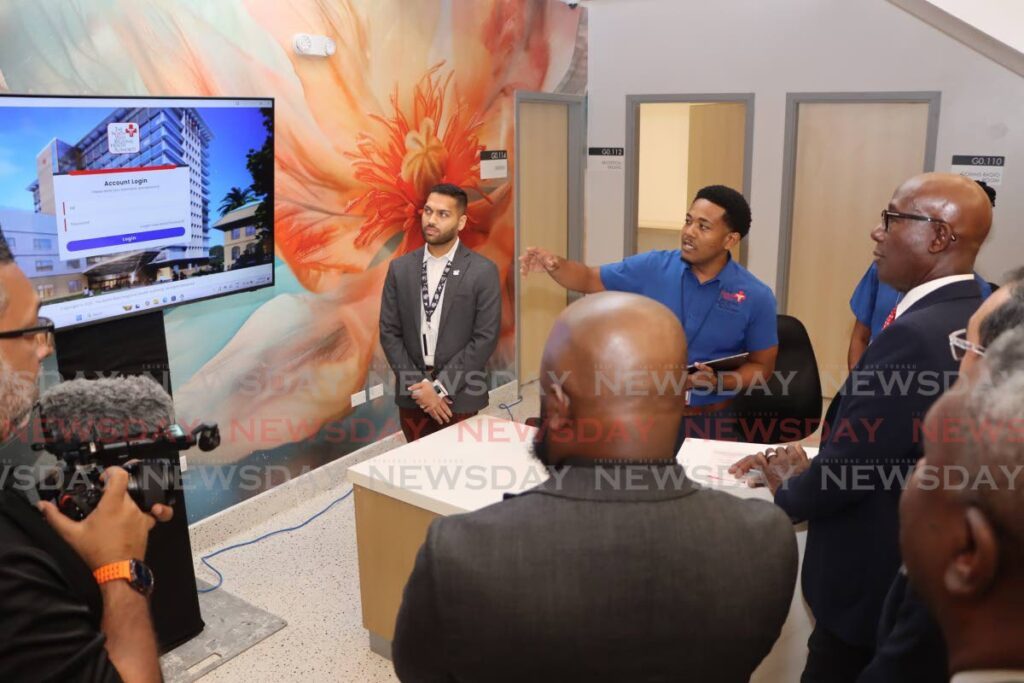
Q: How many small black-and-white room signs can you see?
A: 3